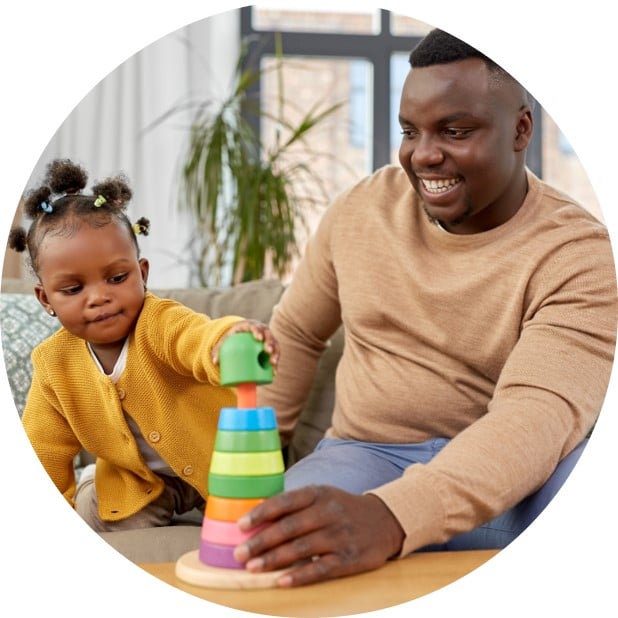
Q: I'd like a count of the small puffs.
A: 5